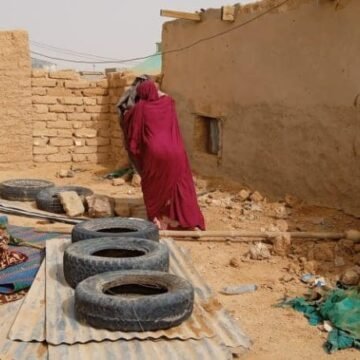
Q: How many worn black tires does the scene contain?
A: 5